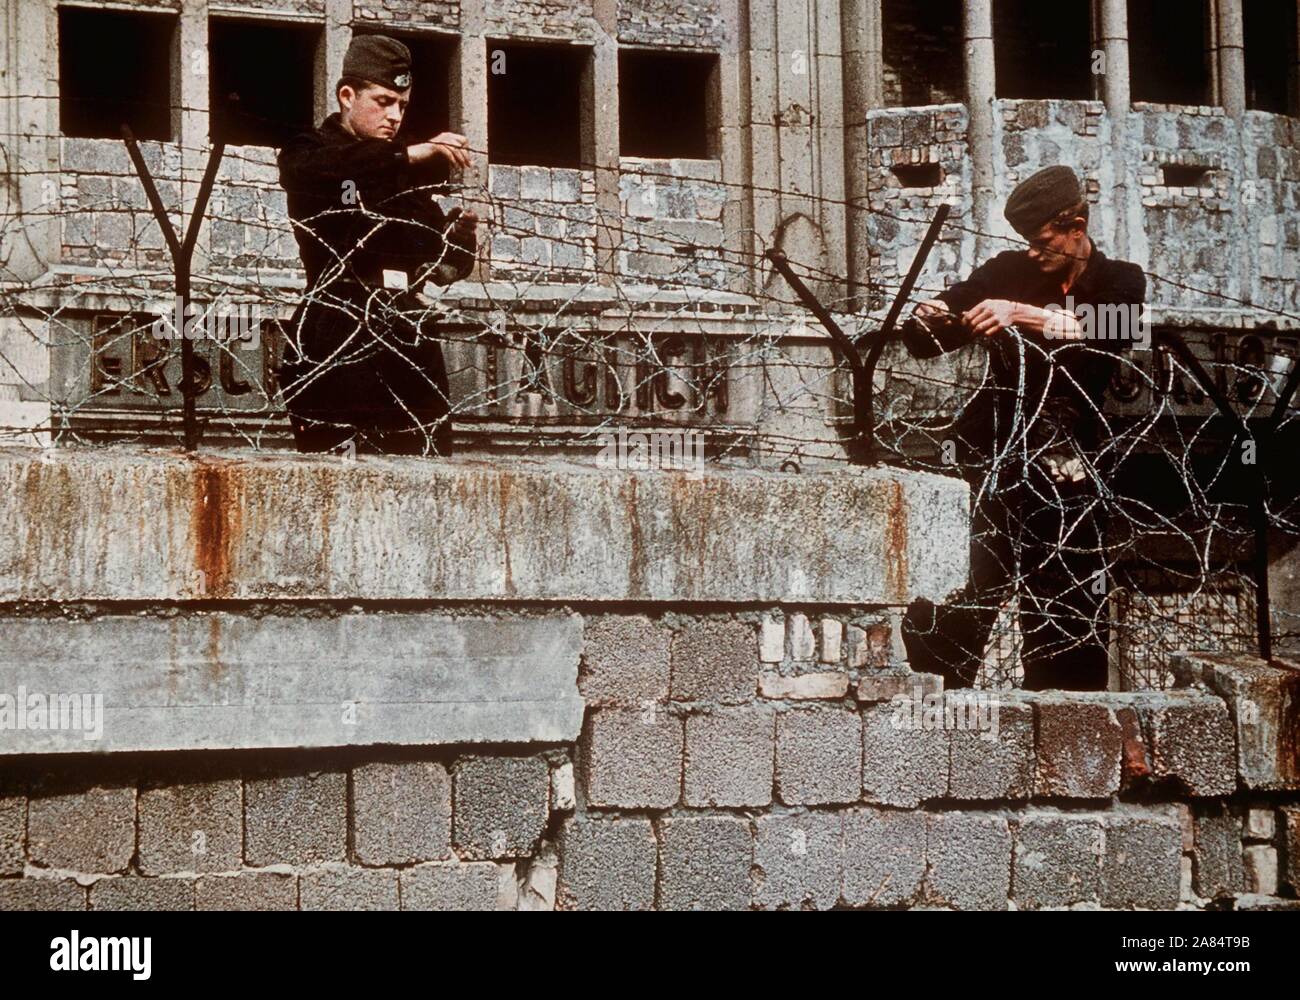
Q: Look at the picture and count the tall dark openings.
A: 9